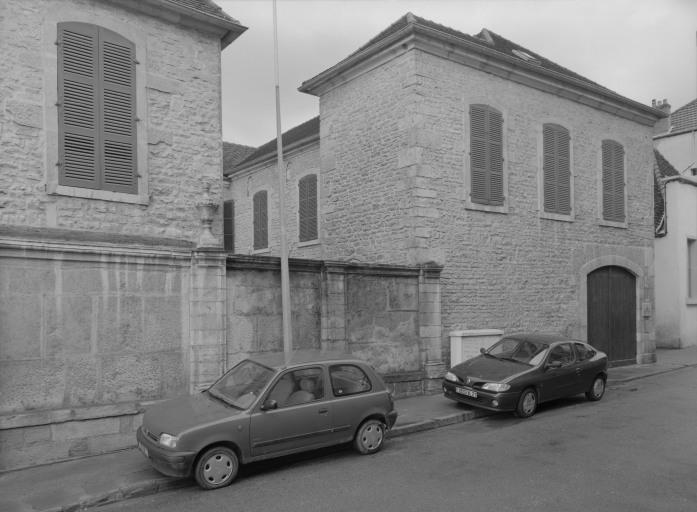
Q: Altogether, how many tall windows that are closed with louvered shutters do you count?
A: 6